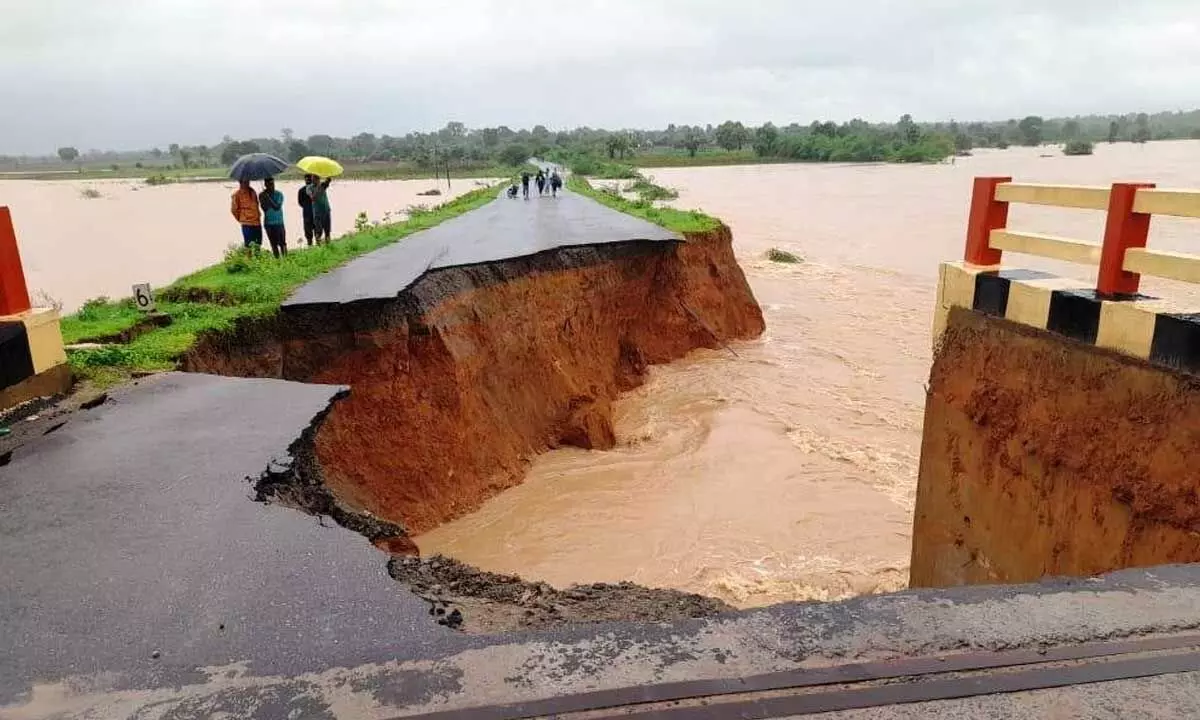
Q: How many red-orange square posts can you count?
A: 3